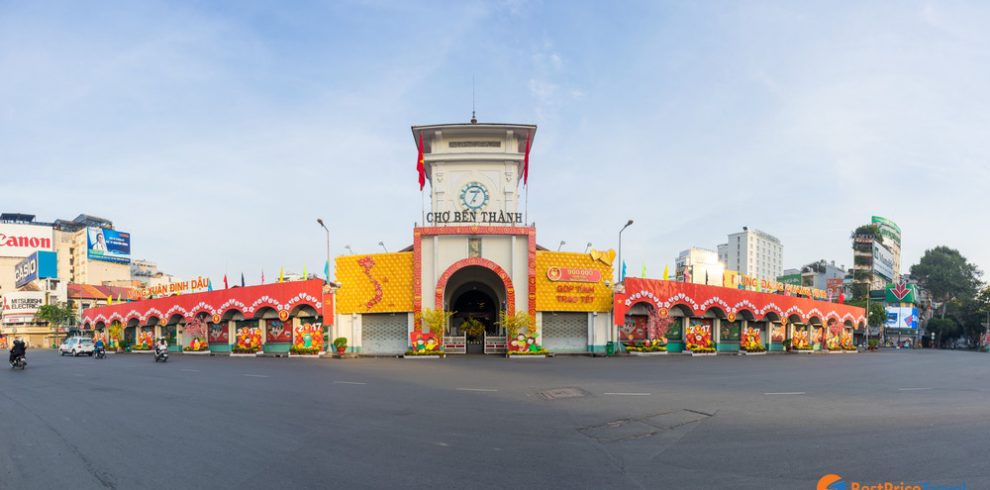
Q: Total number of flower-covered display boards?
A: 2